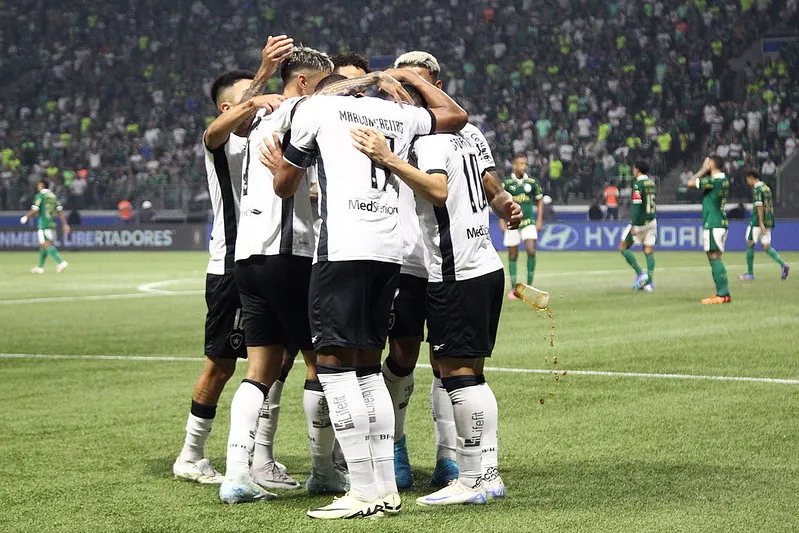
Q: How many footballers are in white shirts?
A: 6